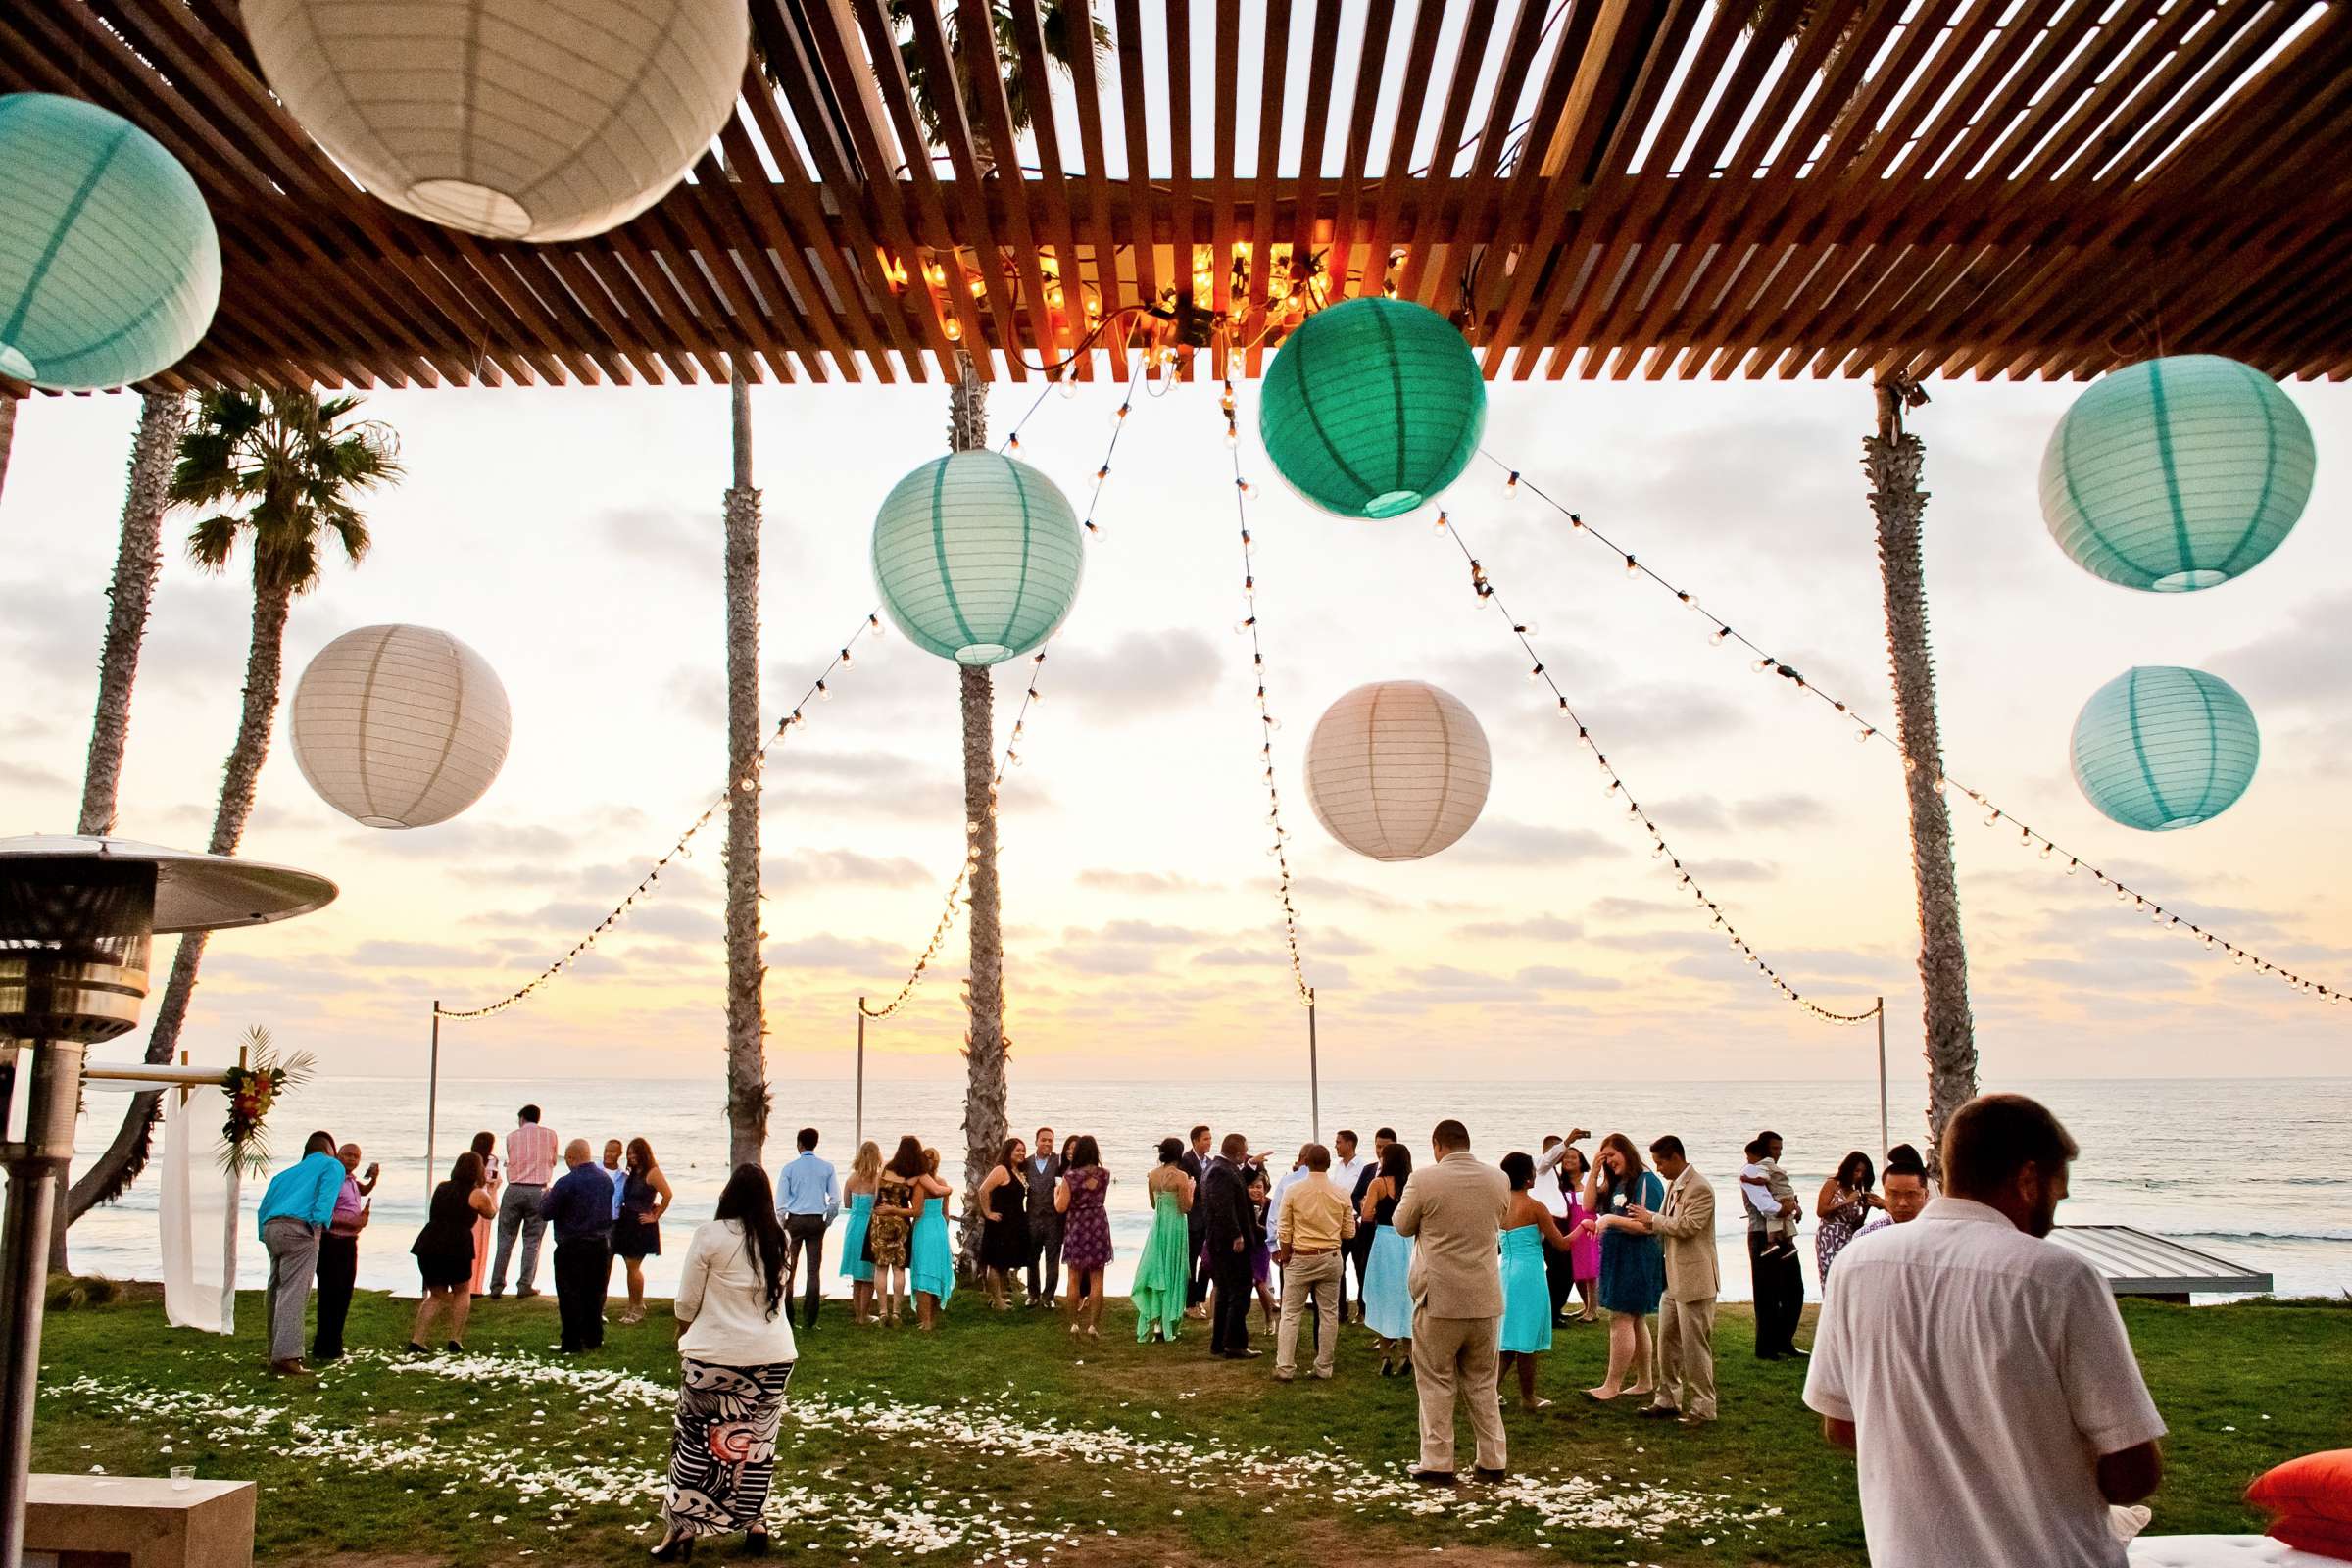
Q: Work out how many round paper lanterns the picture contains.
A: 8